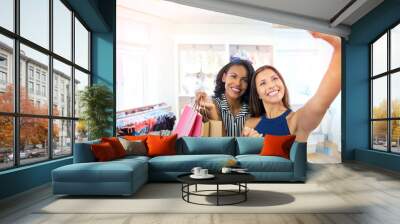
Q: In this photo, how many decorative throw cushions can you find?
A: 6